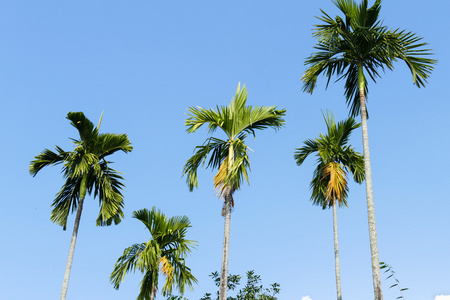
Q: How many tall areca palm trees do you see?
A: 5